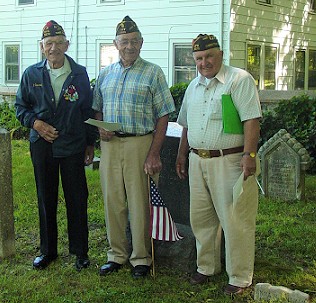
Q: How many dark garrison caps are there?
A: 3